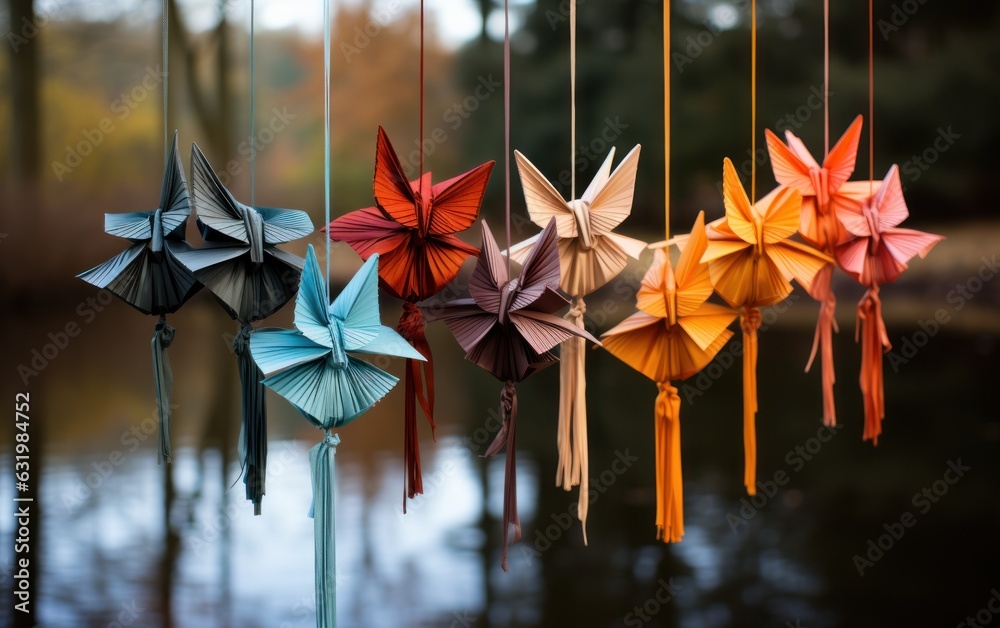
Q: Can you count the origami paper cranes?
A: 10